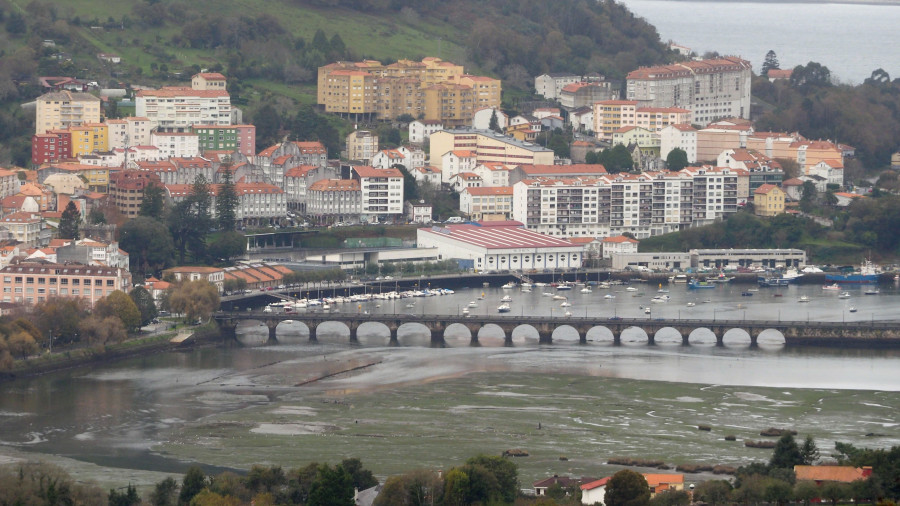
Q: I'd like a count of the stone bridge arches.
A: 15